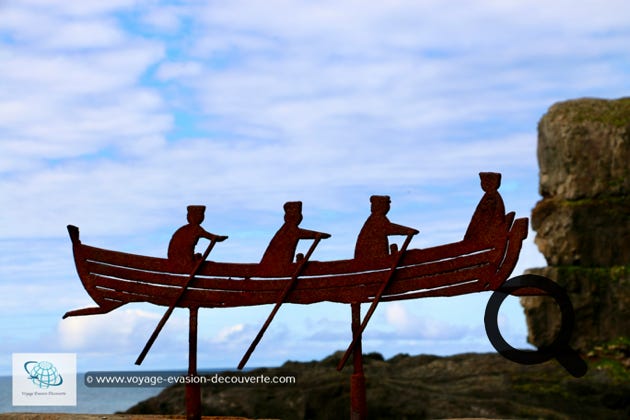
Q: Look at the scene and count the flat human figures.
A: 4